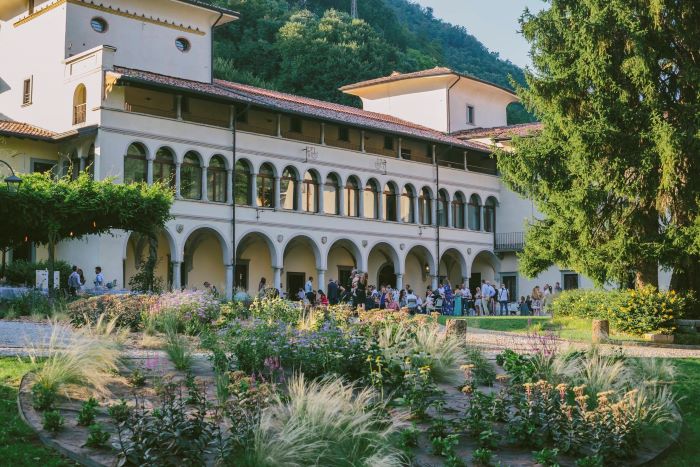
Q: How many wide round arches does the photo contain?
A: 9